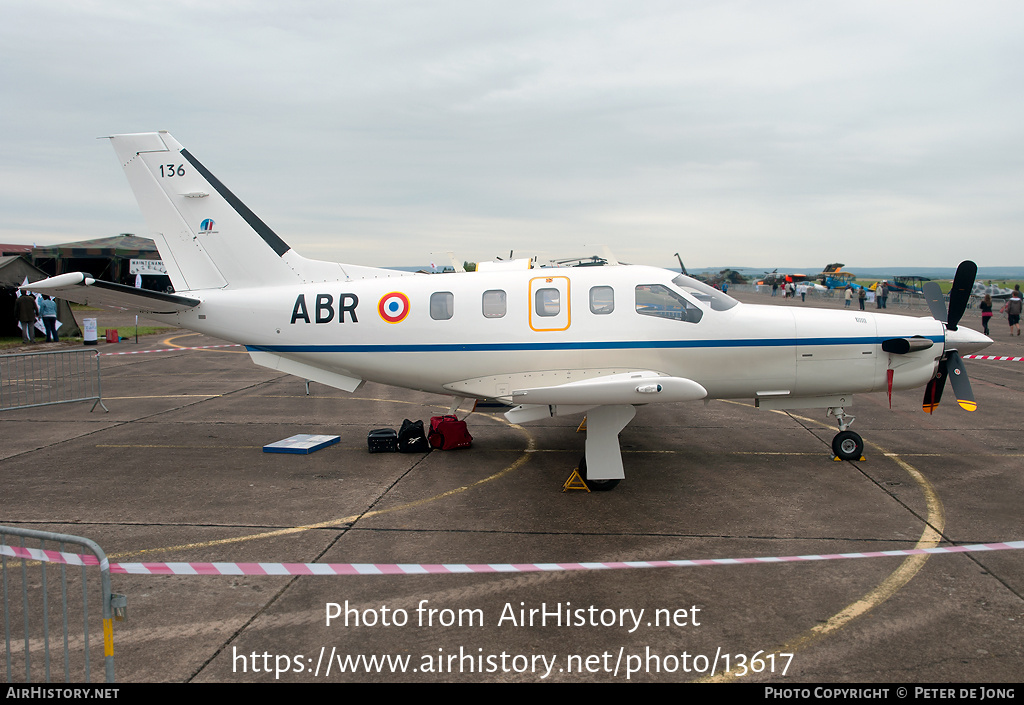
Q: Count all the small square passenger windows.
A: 4